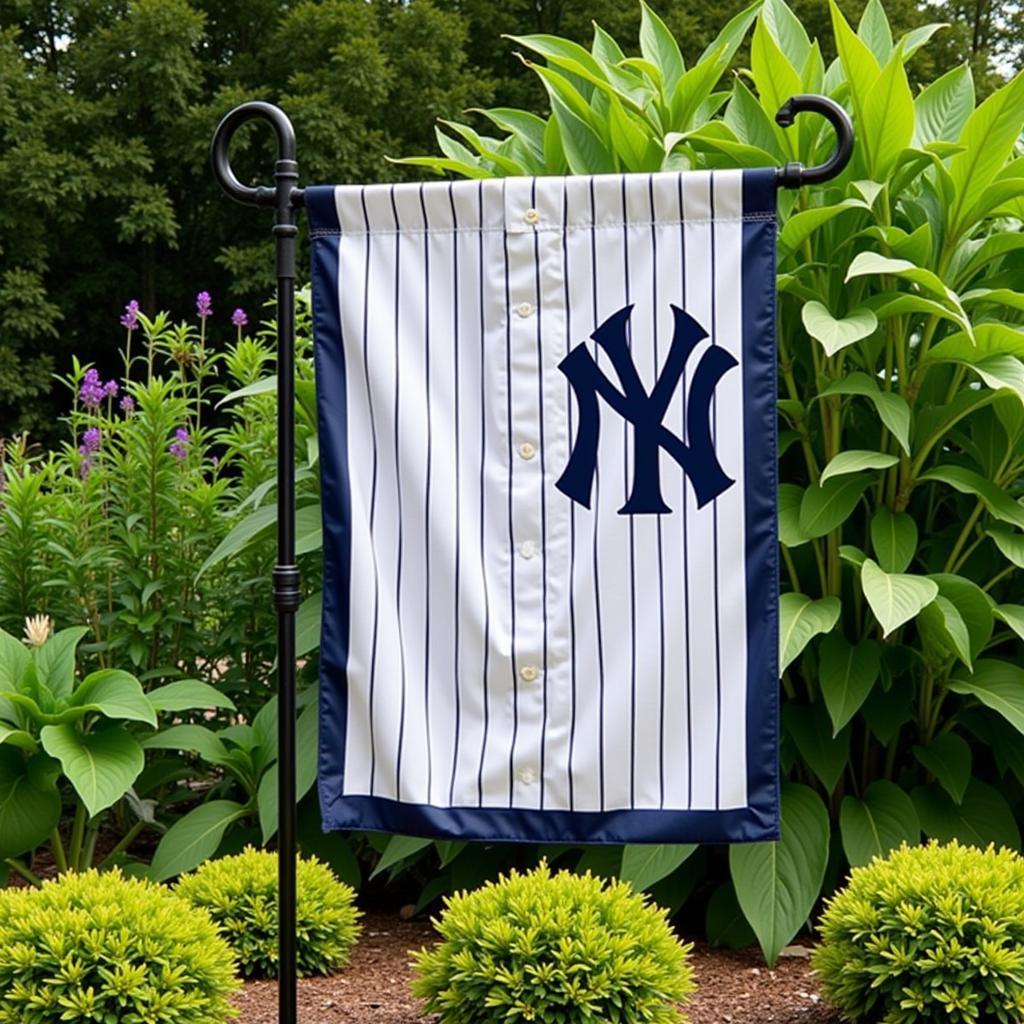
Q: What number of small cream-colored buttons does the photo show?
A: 6